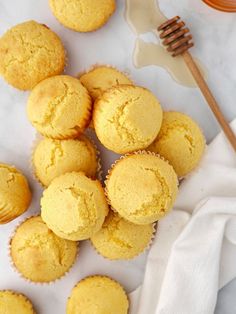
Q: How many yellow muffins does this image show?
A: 14